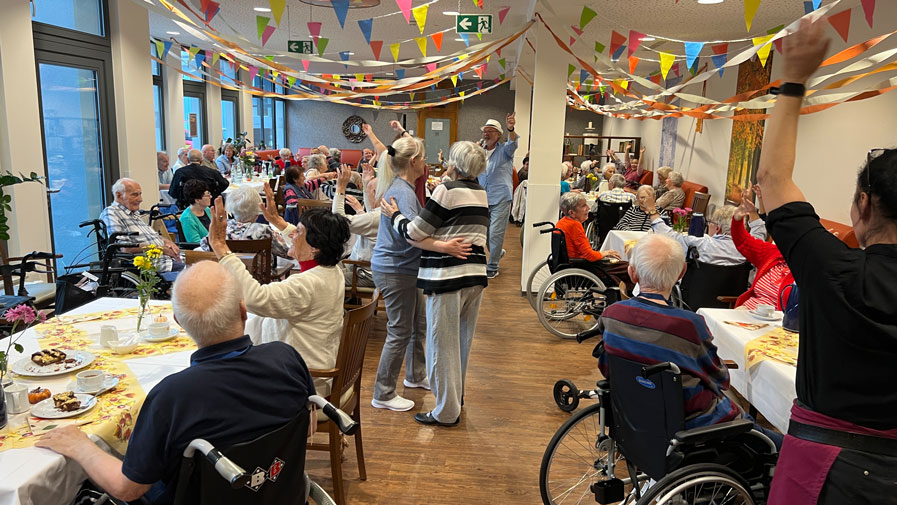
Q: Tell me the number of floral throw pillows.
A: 0